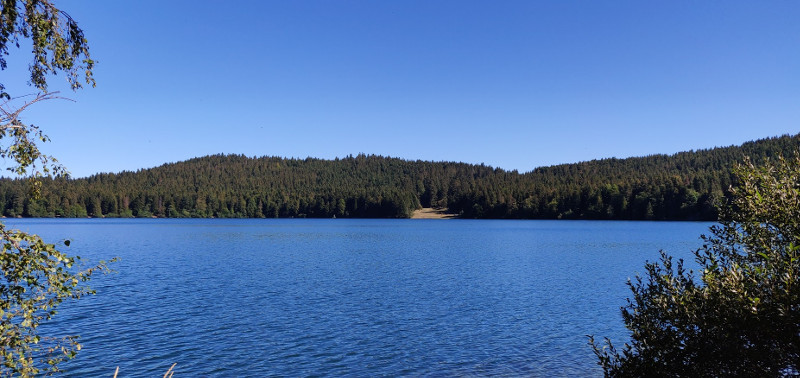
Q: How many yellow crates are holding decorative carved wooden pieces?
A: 0